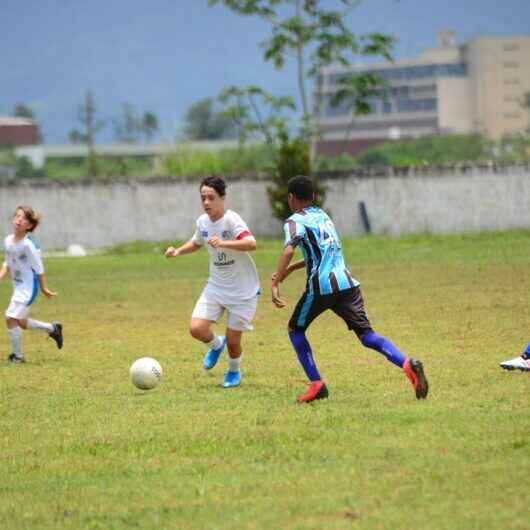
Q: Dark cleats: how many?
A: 2